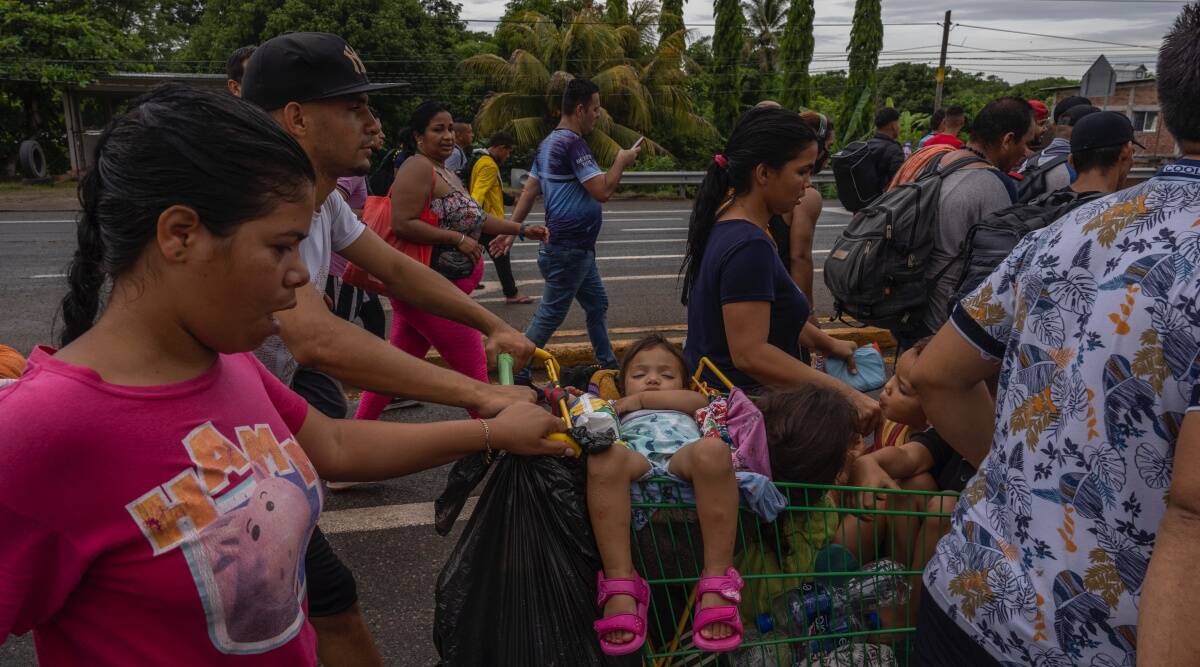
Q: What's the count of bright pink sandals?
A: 2